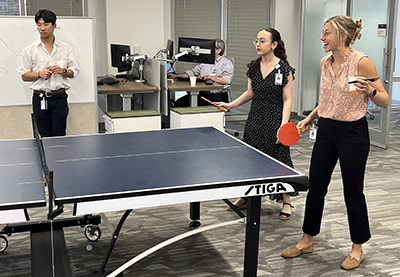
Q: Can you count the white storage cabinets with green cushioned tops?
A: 2